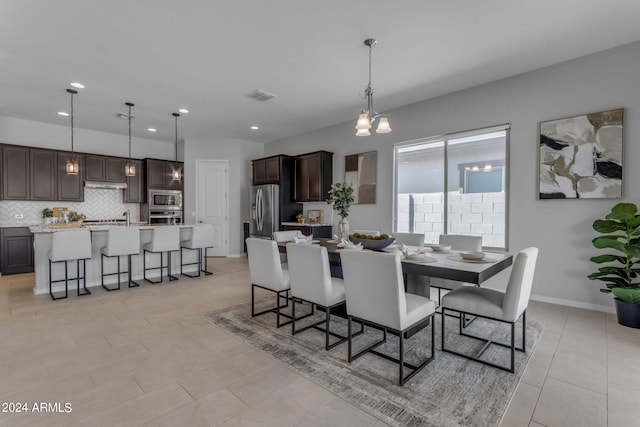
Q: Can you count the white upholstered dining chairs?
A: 8